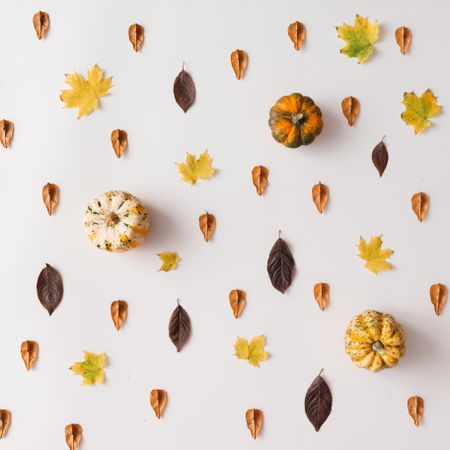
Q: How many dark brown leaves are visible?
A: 6